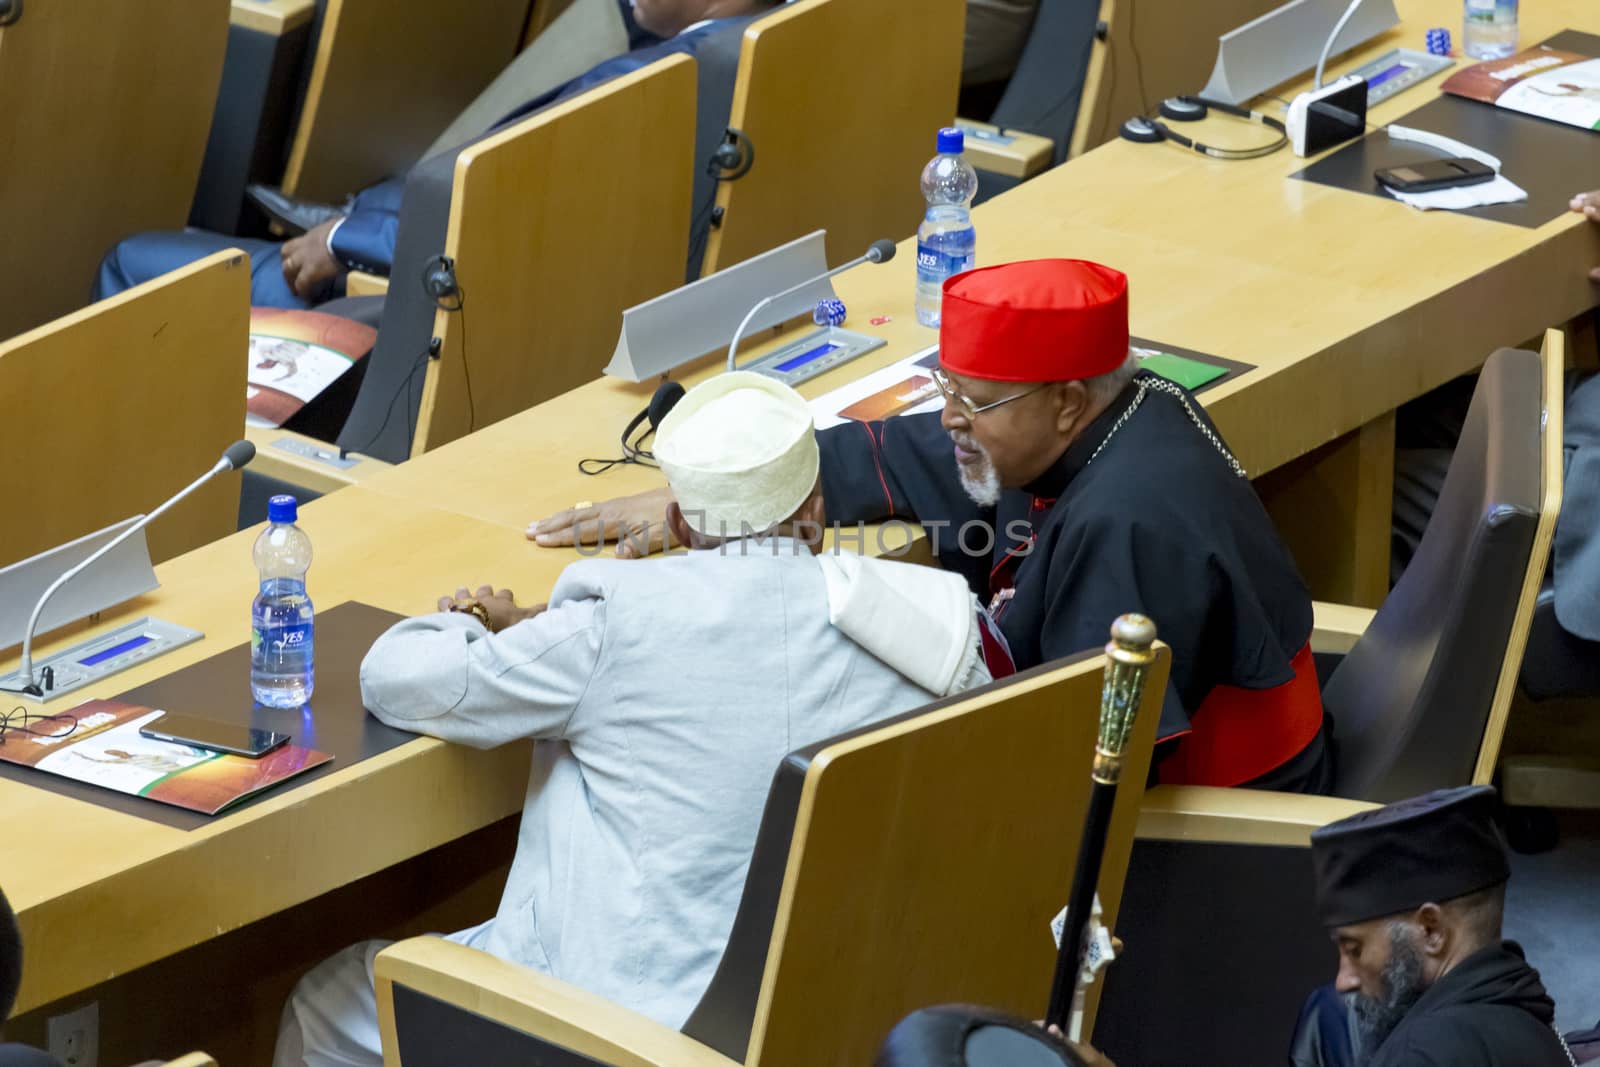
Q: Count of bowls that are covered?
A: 0